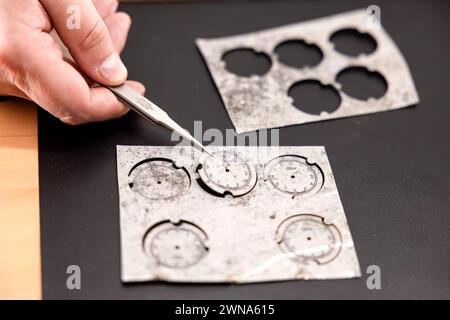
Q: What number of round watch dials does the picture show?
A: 5